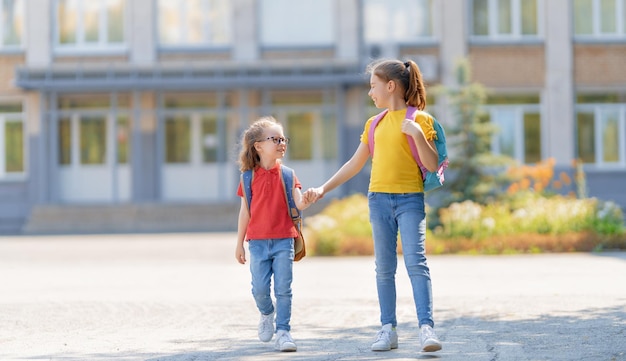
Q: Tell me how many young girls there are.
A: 2